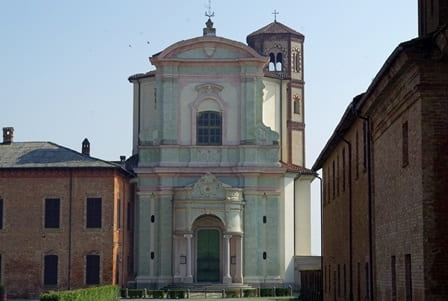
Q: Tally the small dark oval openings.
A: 4